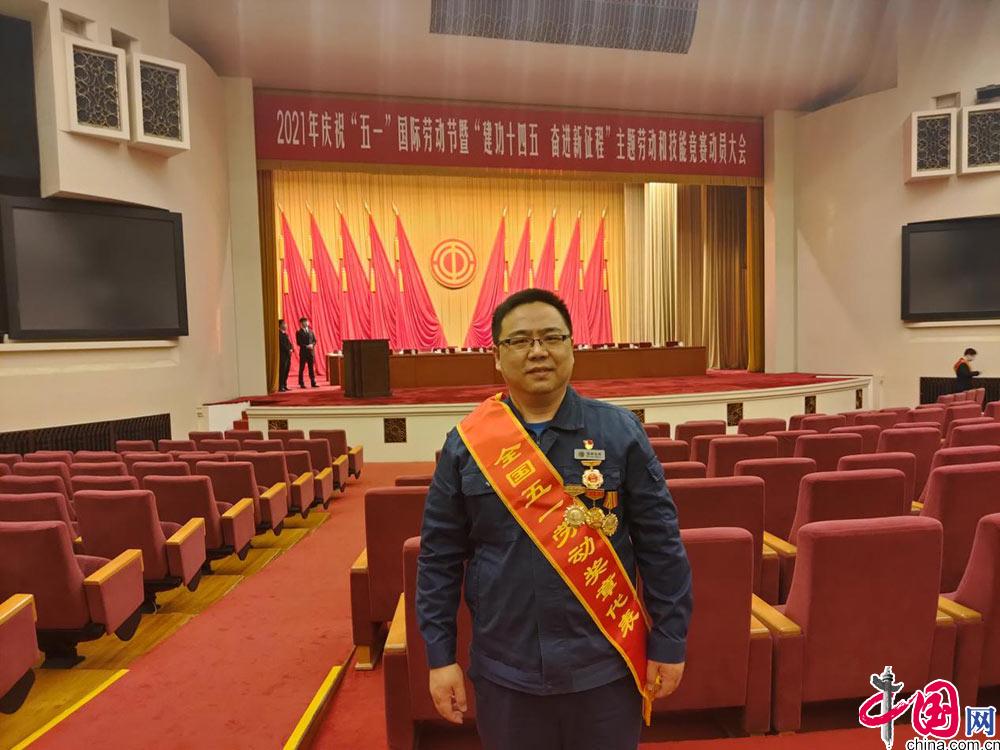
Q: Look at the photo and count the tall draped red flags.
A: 10